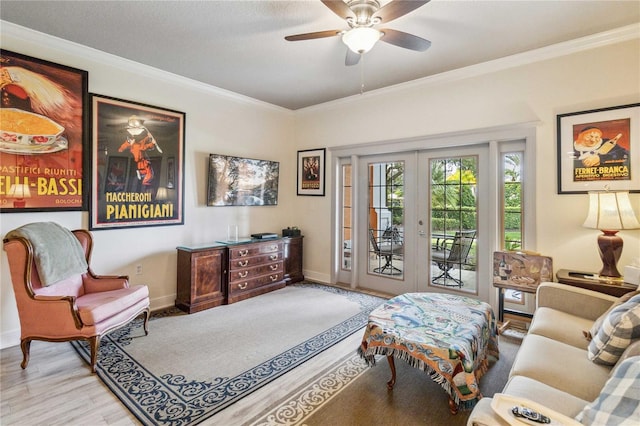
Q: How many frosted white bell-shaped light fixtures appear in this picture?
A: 1